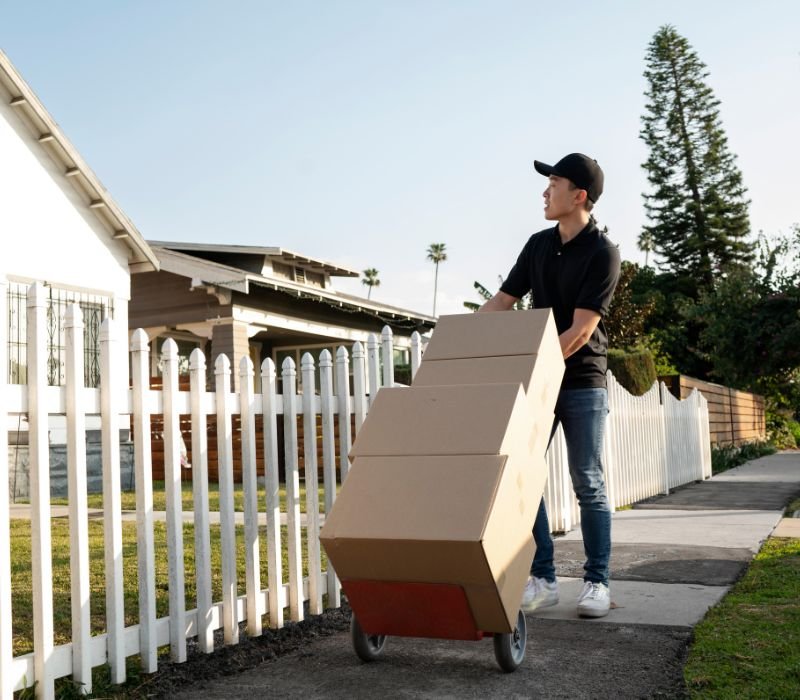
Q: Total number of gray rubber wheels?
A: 2